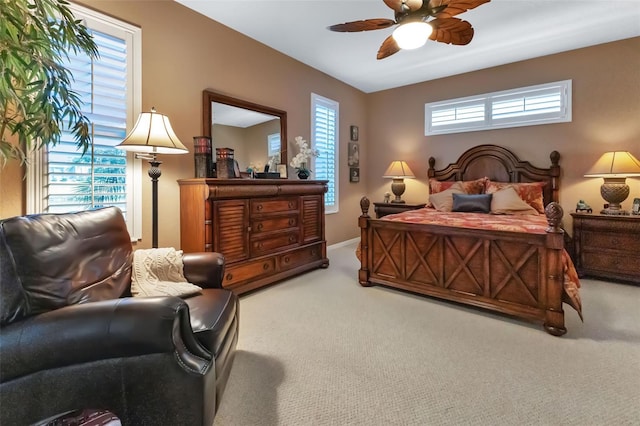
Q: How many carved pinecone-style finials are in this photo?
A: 4